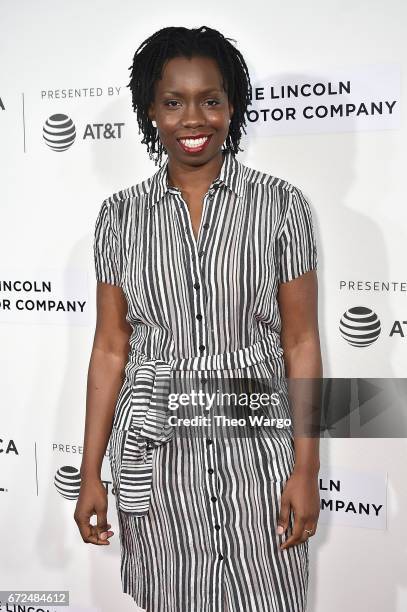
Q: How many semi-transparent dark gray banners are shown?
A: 1